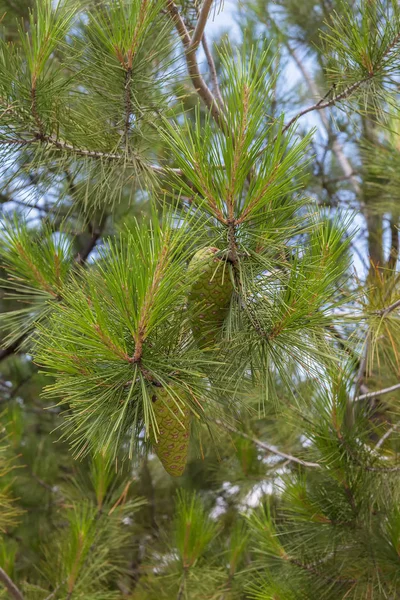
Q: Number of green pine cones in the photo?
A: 2